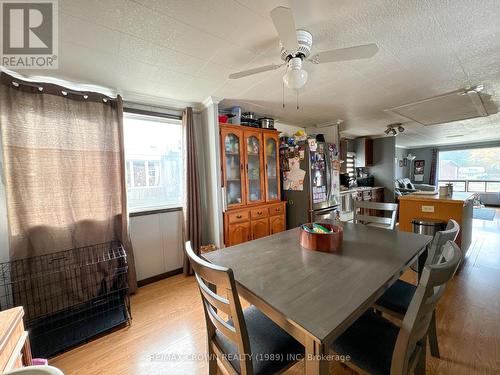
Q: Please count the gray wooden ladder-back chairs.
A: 4